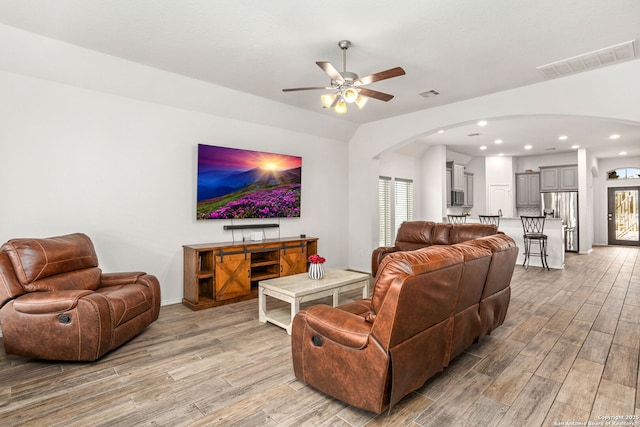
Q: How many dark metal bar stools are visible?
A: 3